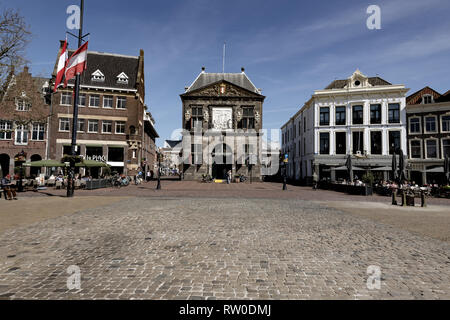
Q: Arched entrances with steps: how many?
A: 1